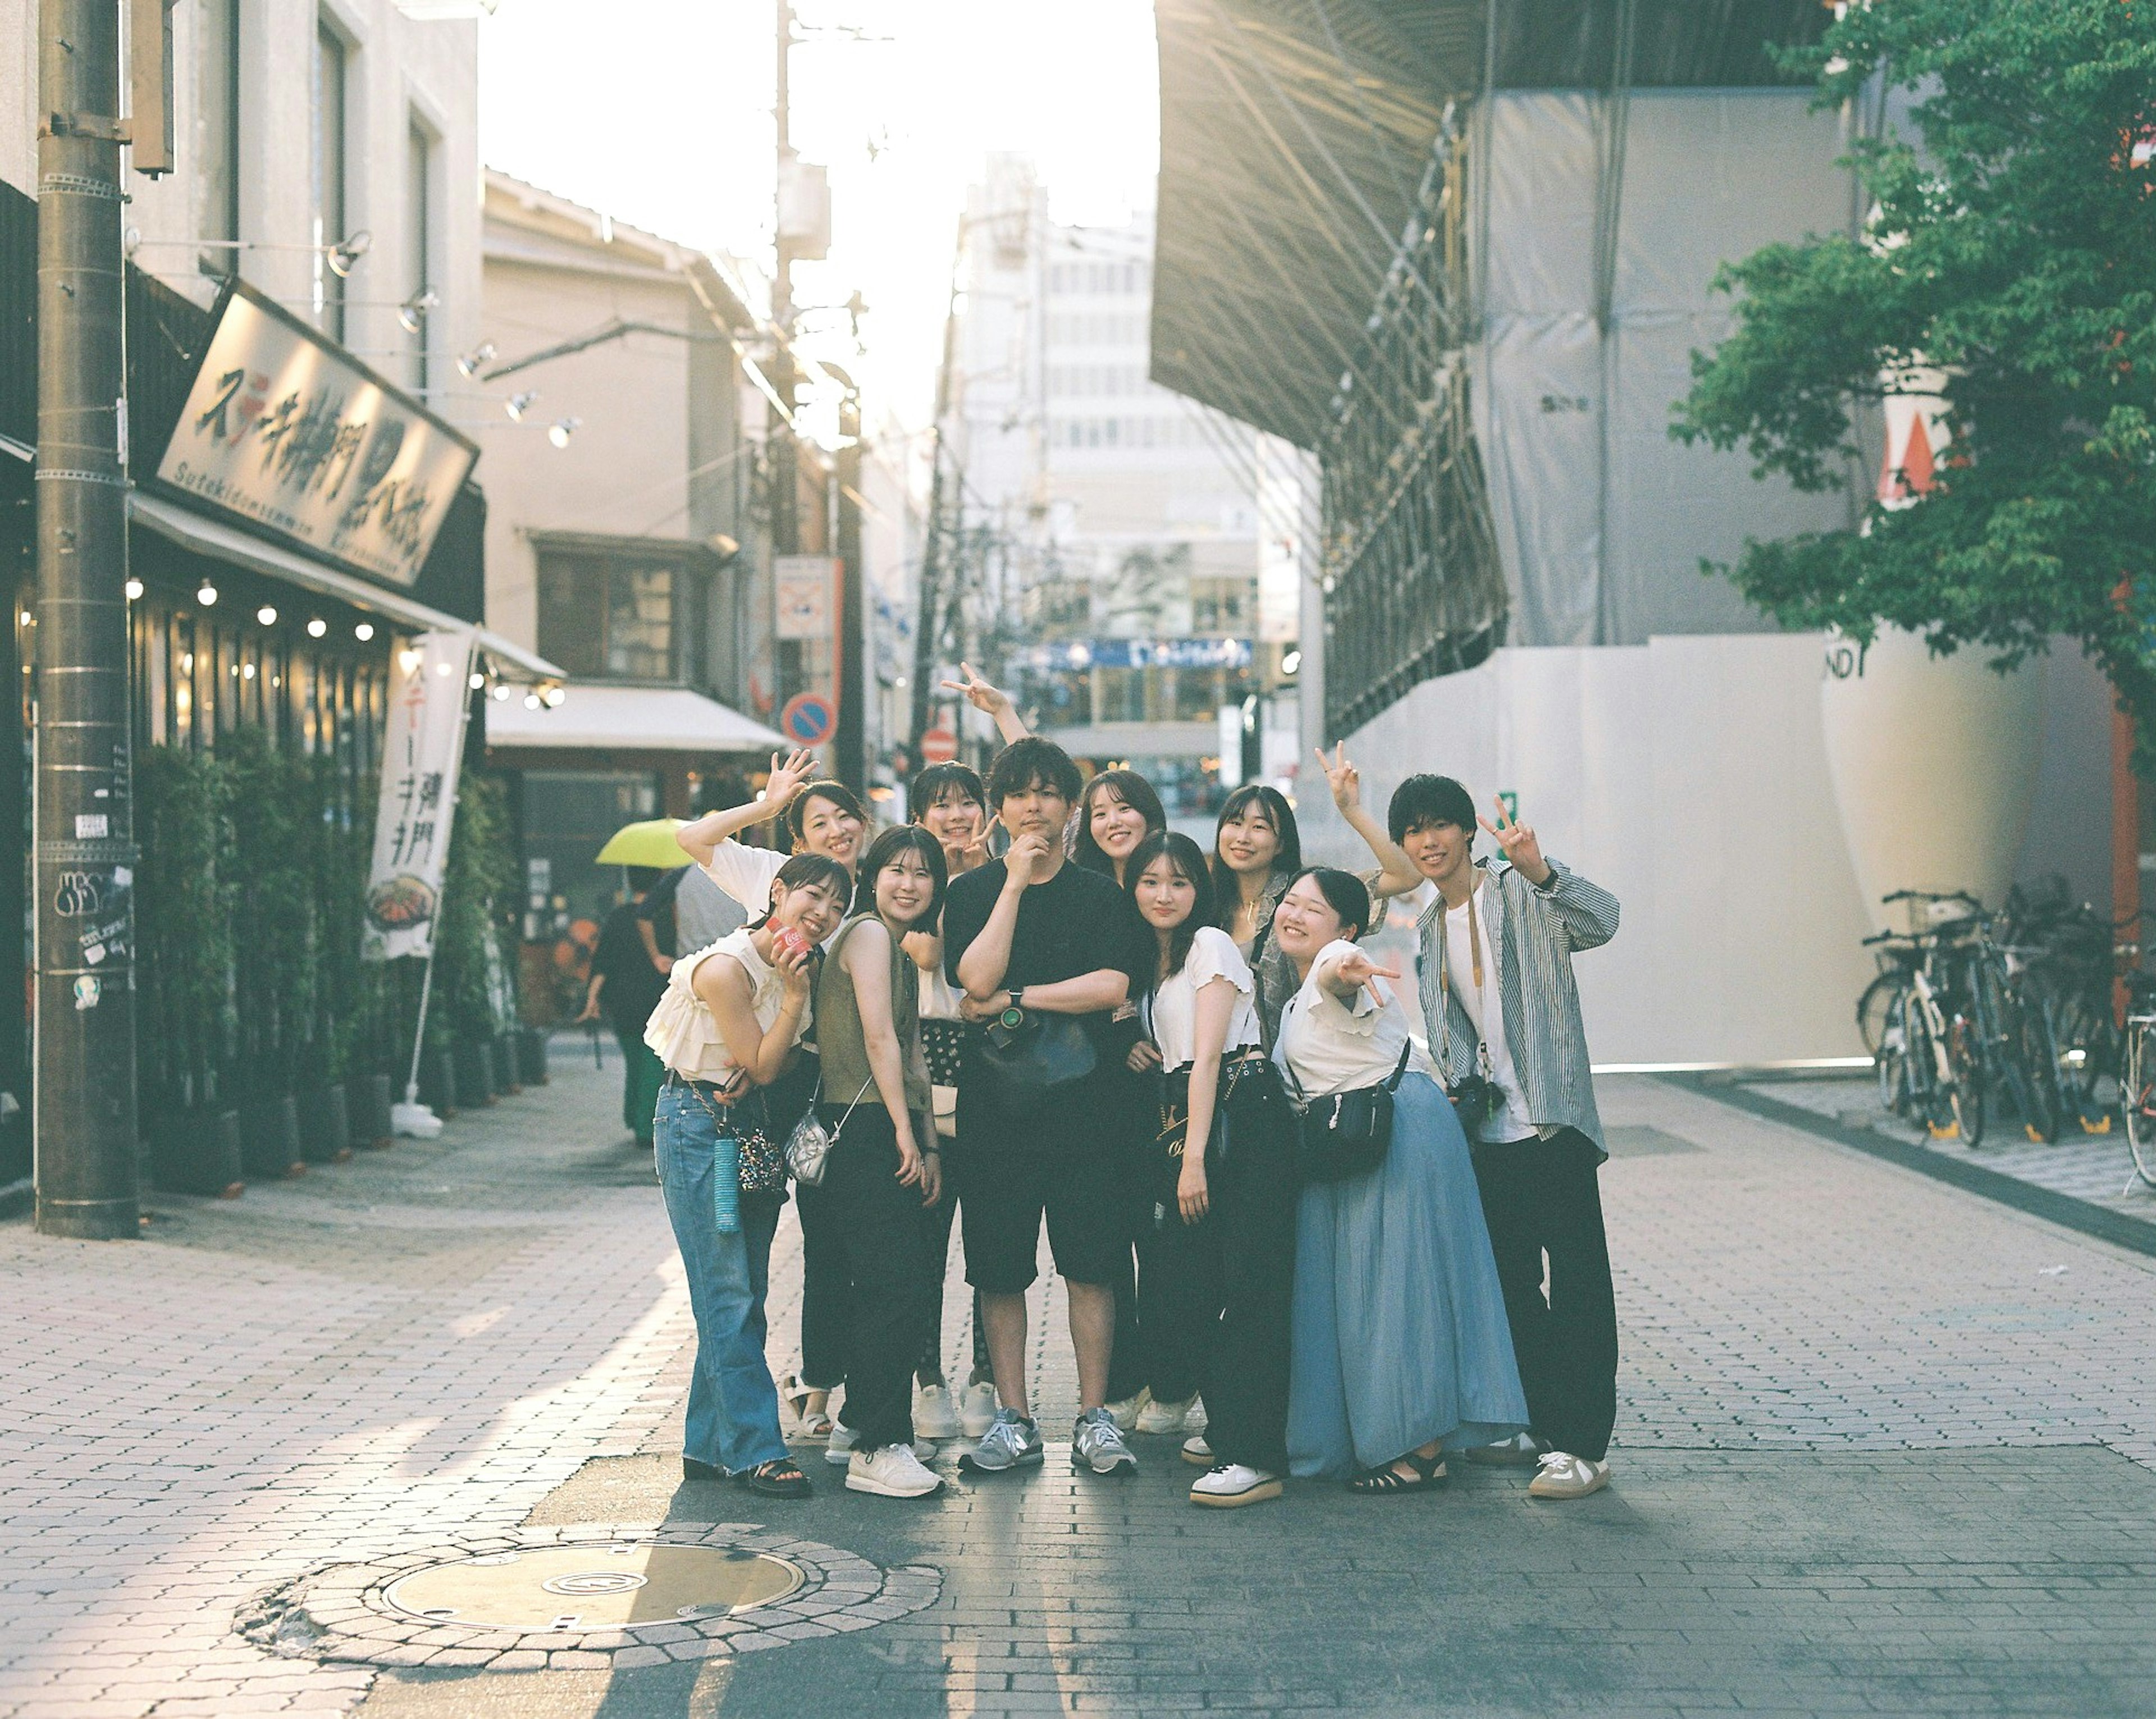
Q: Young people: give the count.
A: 10